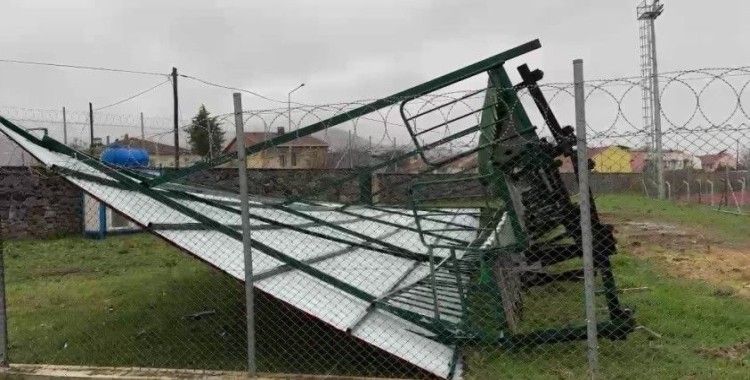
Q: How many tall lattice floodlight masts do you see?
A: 1